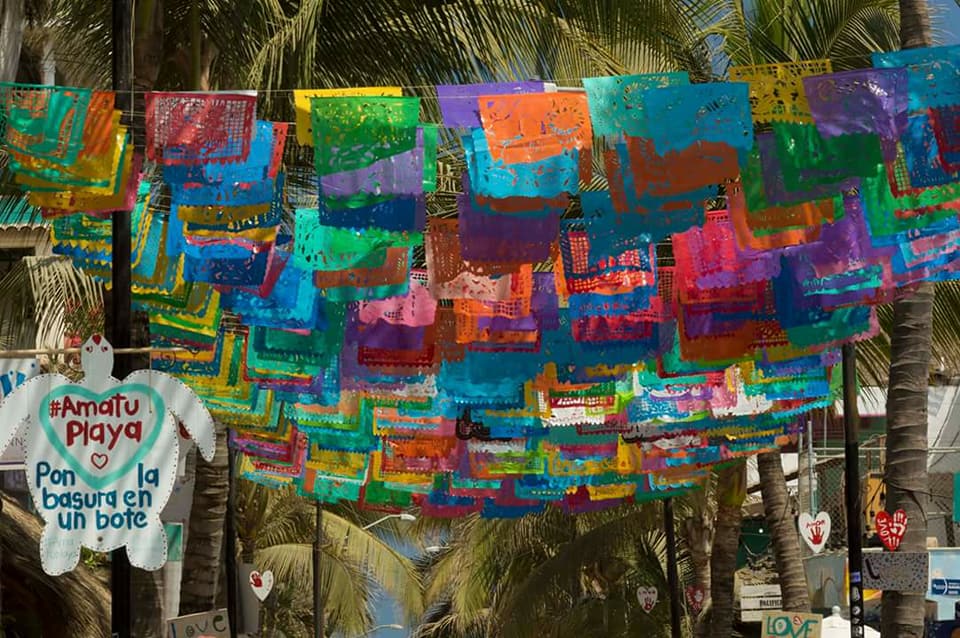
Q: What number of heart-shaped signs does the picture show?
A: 5